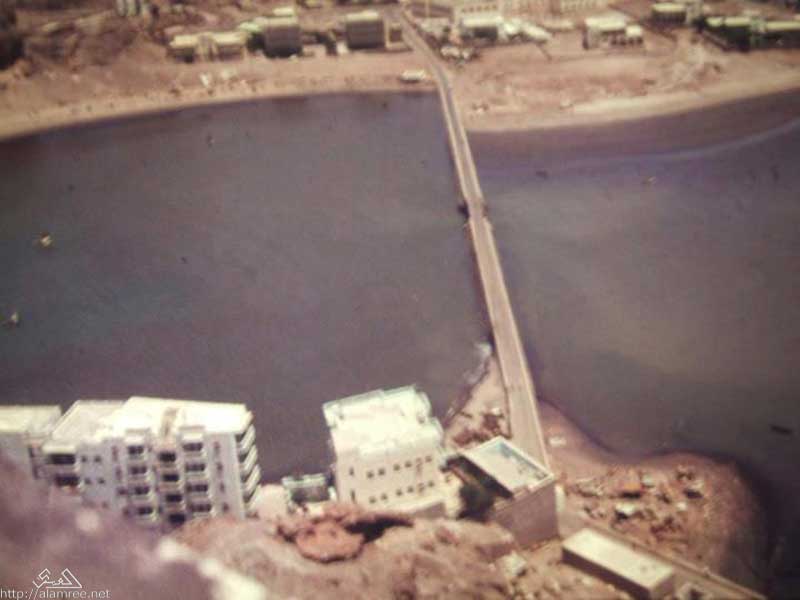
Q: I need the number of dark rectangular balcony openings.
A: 14